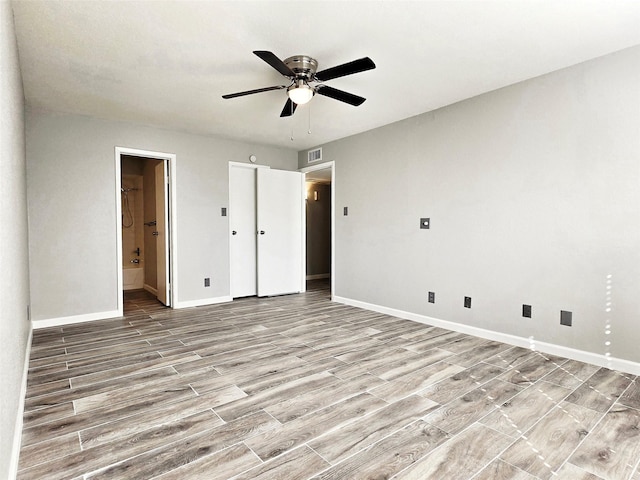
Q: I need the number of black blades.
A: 5